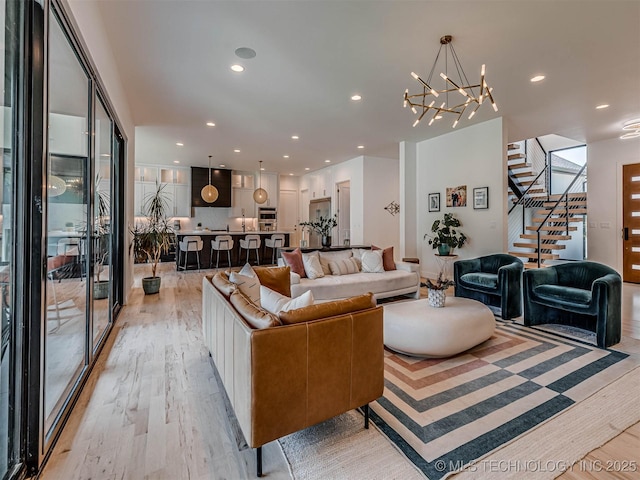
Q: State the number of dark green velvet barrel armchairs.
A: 2